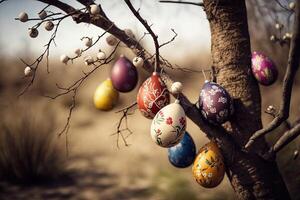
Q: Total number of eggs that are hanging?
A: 8